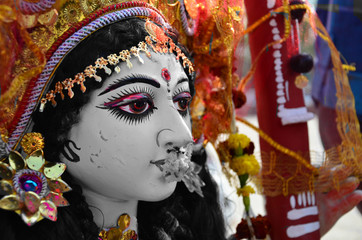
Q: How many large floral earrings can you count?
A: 1